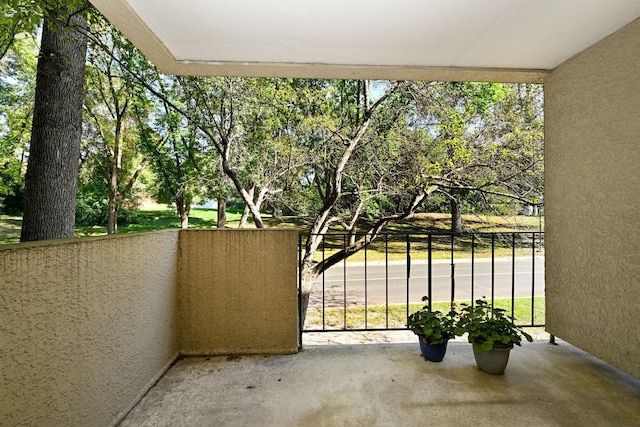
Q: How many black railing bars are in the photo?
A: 12